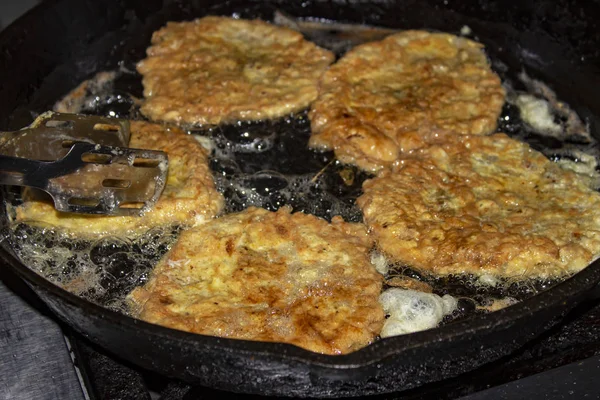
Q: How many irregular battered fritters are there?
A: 5